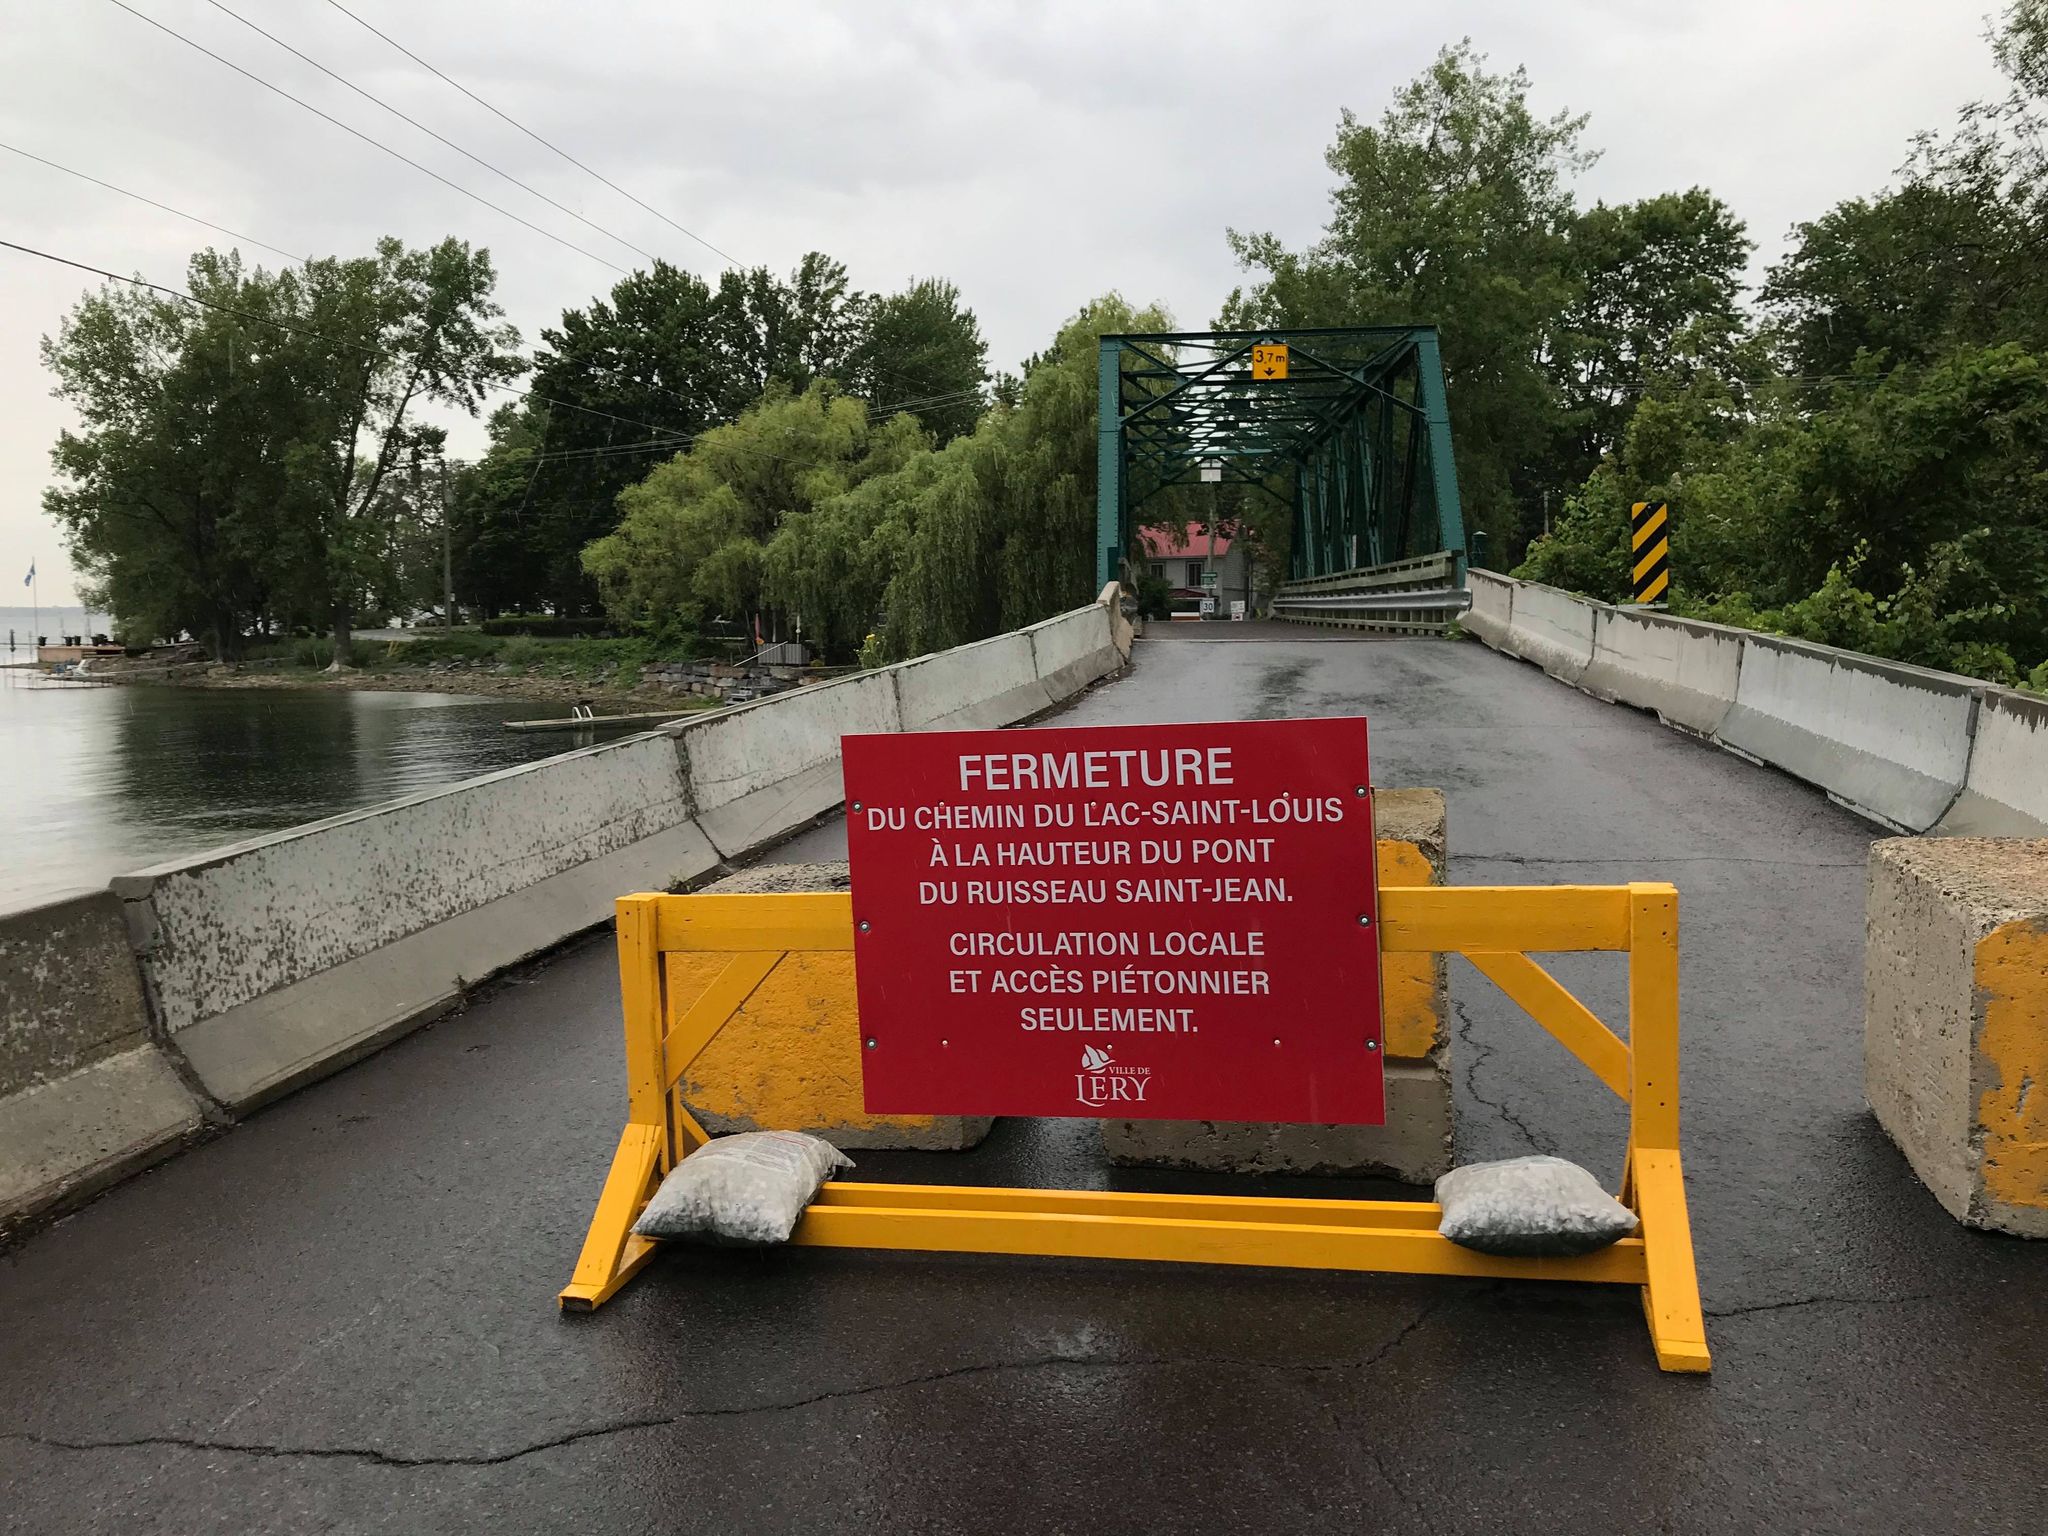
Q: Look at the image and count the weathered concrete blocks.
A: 3